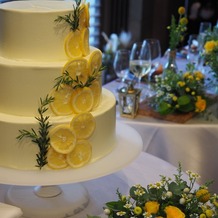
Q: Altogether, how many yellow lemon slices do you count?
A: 13